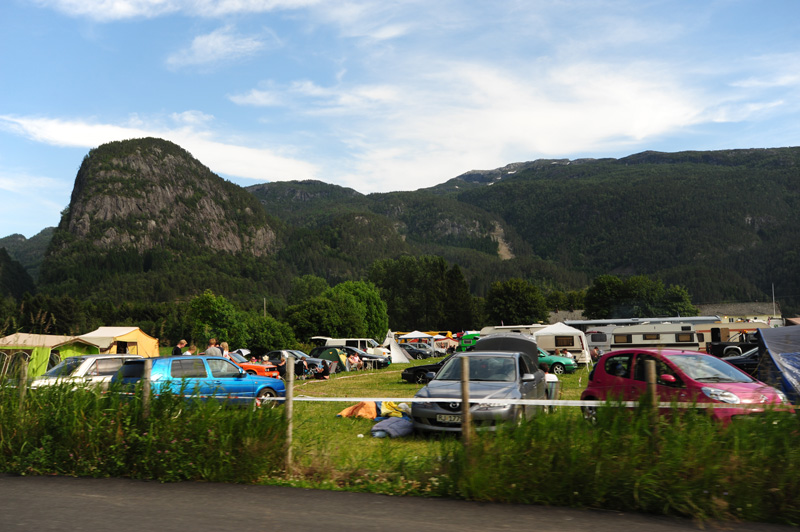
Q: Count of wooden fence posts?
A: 5